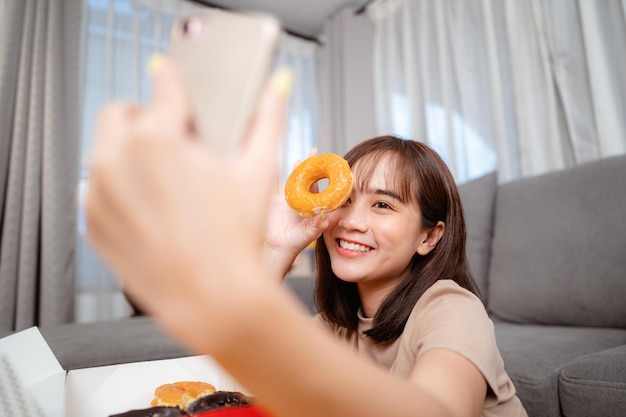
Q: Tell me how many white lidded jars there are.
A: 0